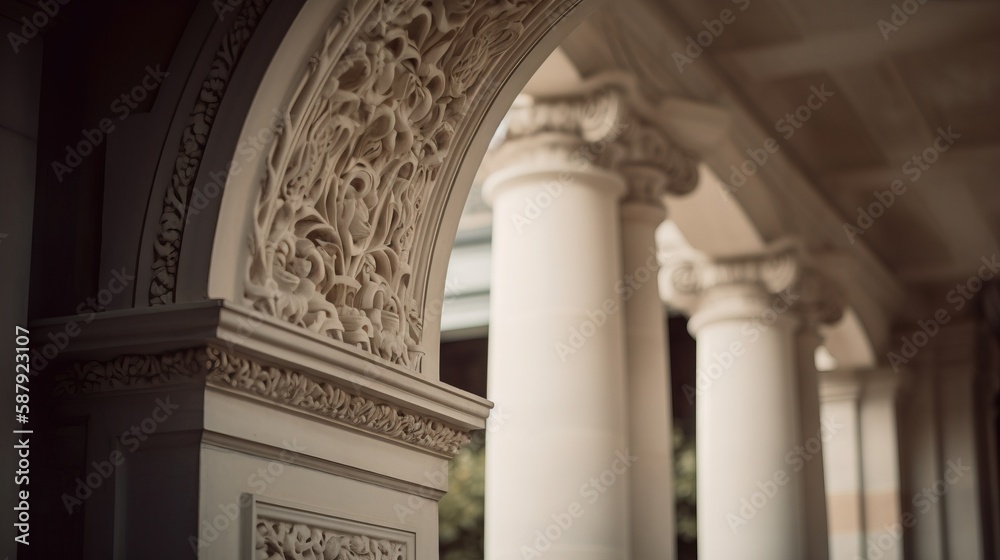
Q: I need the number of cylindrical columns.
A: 4